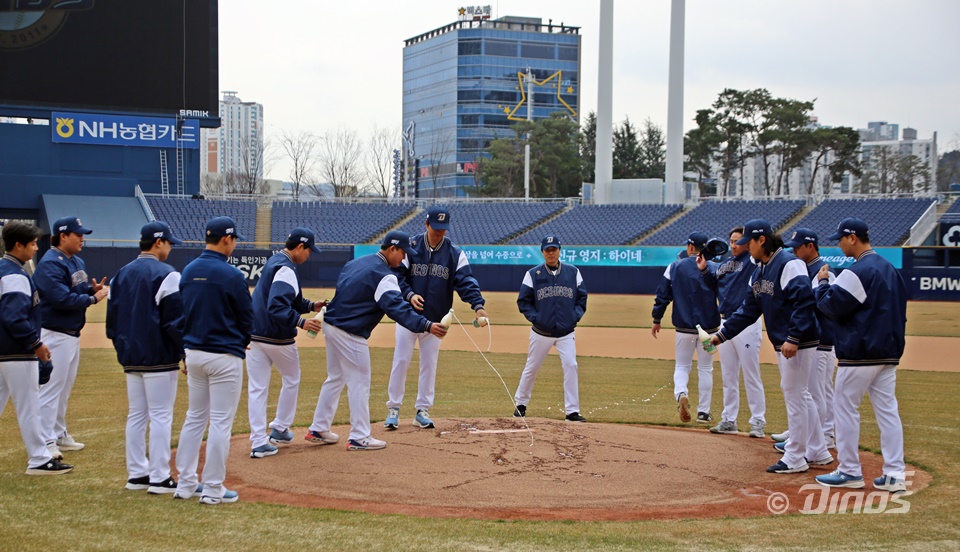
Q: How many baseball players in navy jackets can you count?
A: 13